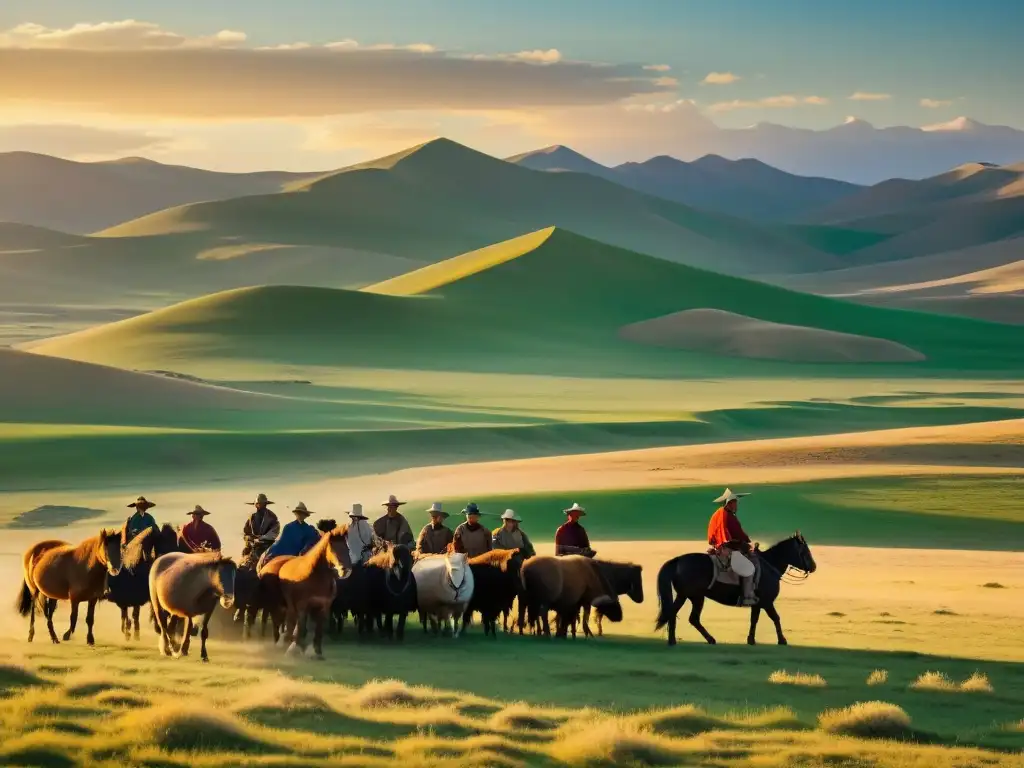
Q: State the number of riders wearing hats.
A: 11